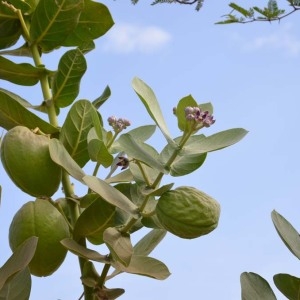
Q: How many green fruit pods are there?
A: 3